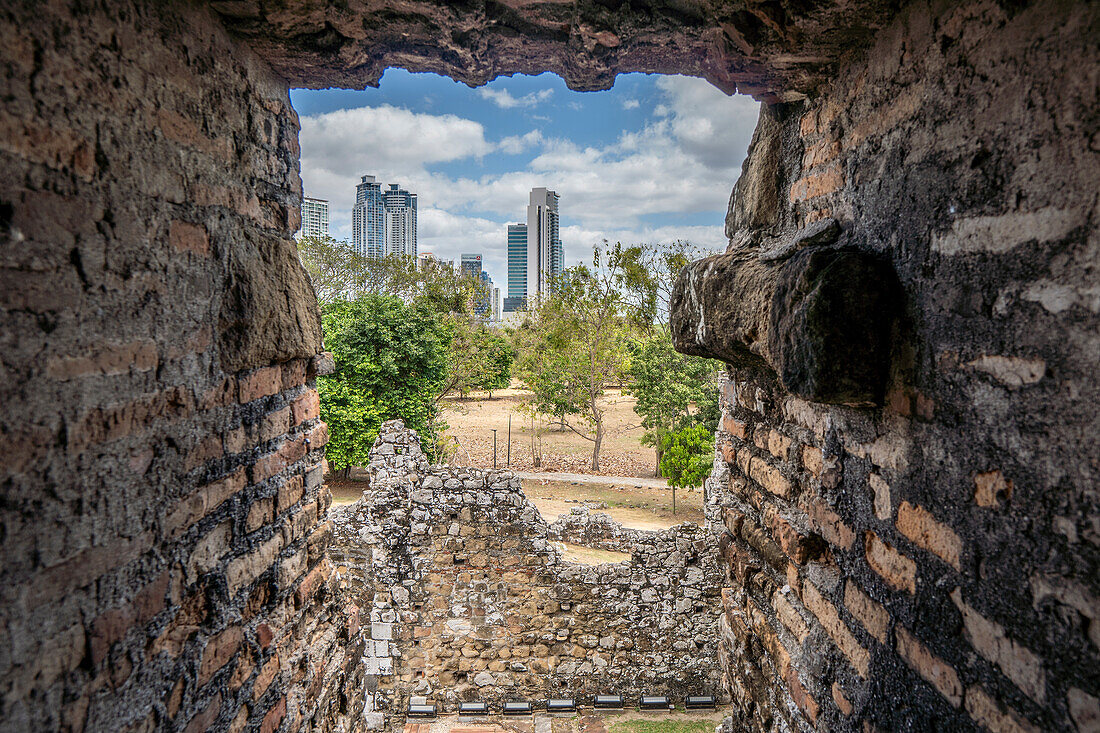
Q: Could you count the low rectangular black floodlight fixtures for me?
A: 7